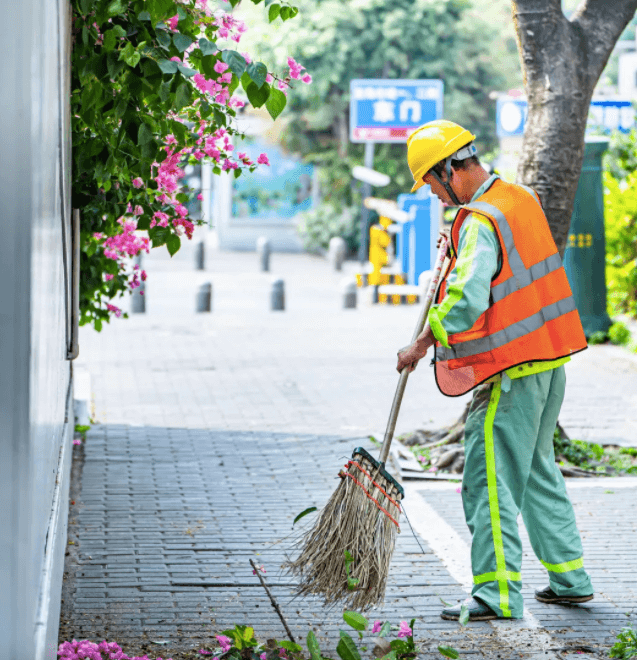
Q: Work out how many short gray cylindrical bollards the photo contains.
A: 7